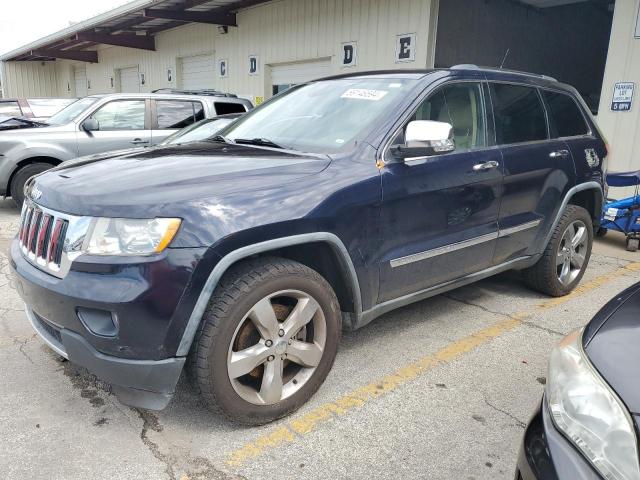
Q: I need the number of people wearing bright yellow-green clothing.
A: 0